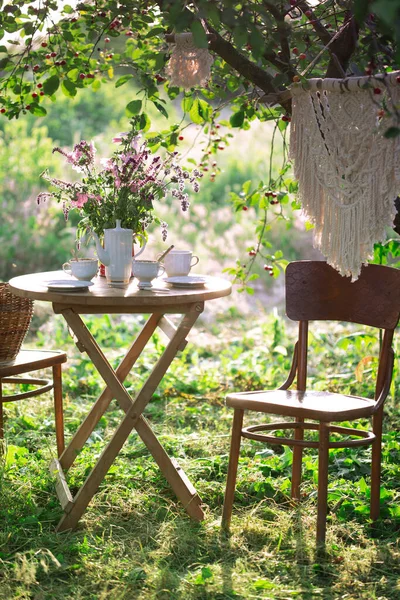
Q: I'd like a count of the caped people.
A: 0